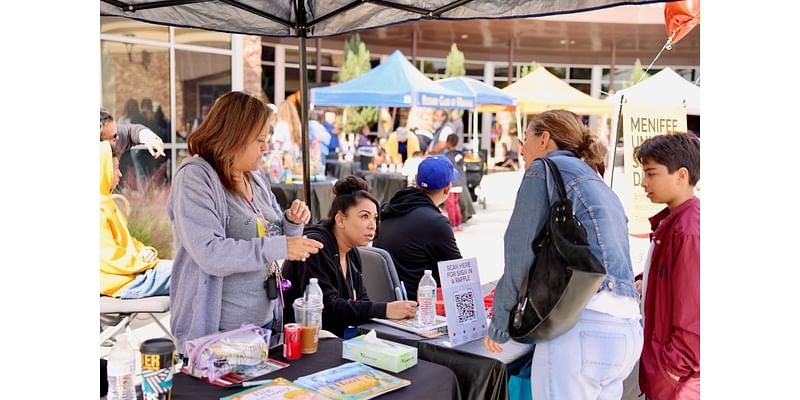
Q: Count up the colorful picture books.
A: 2